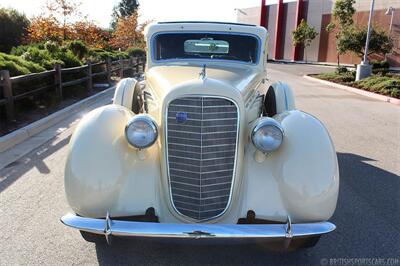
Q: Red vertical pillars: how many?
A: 3